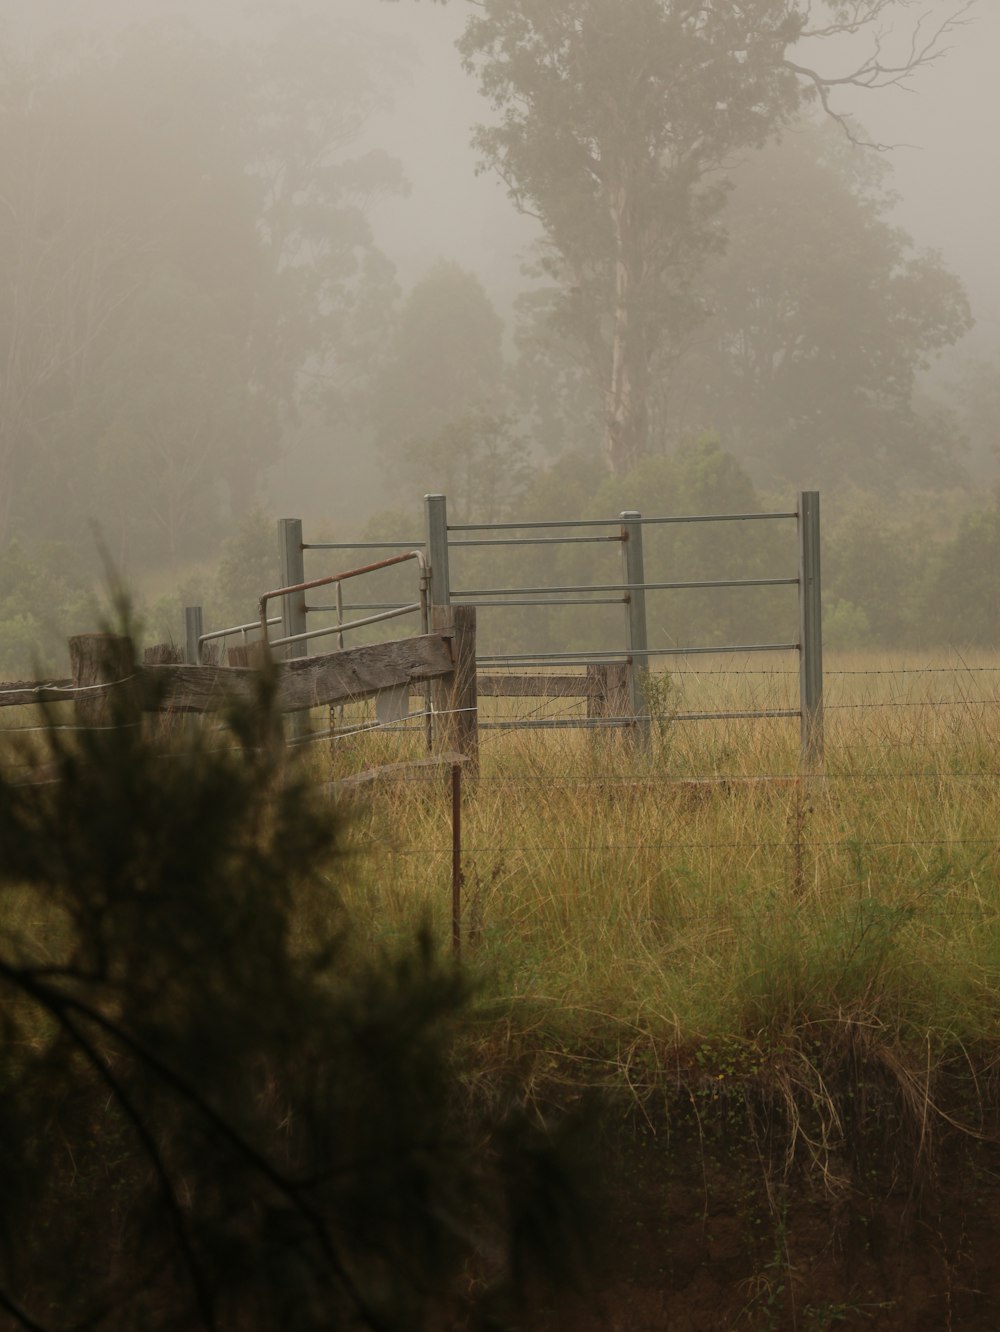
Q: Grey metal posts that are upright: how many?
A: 5